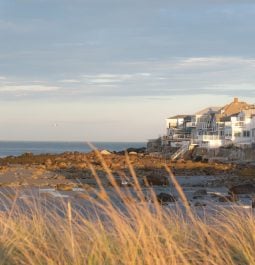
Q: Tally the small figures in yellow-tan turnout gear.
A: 0